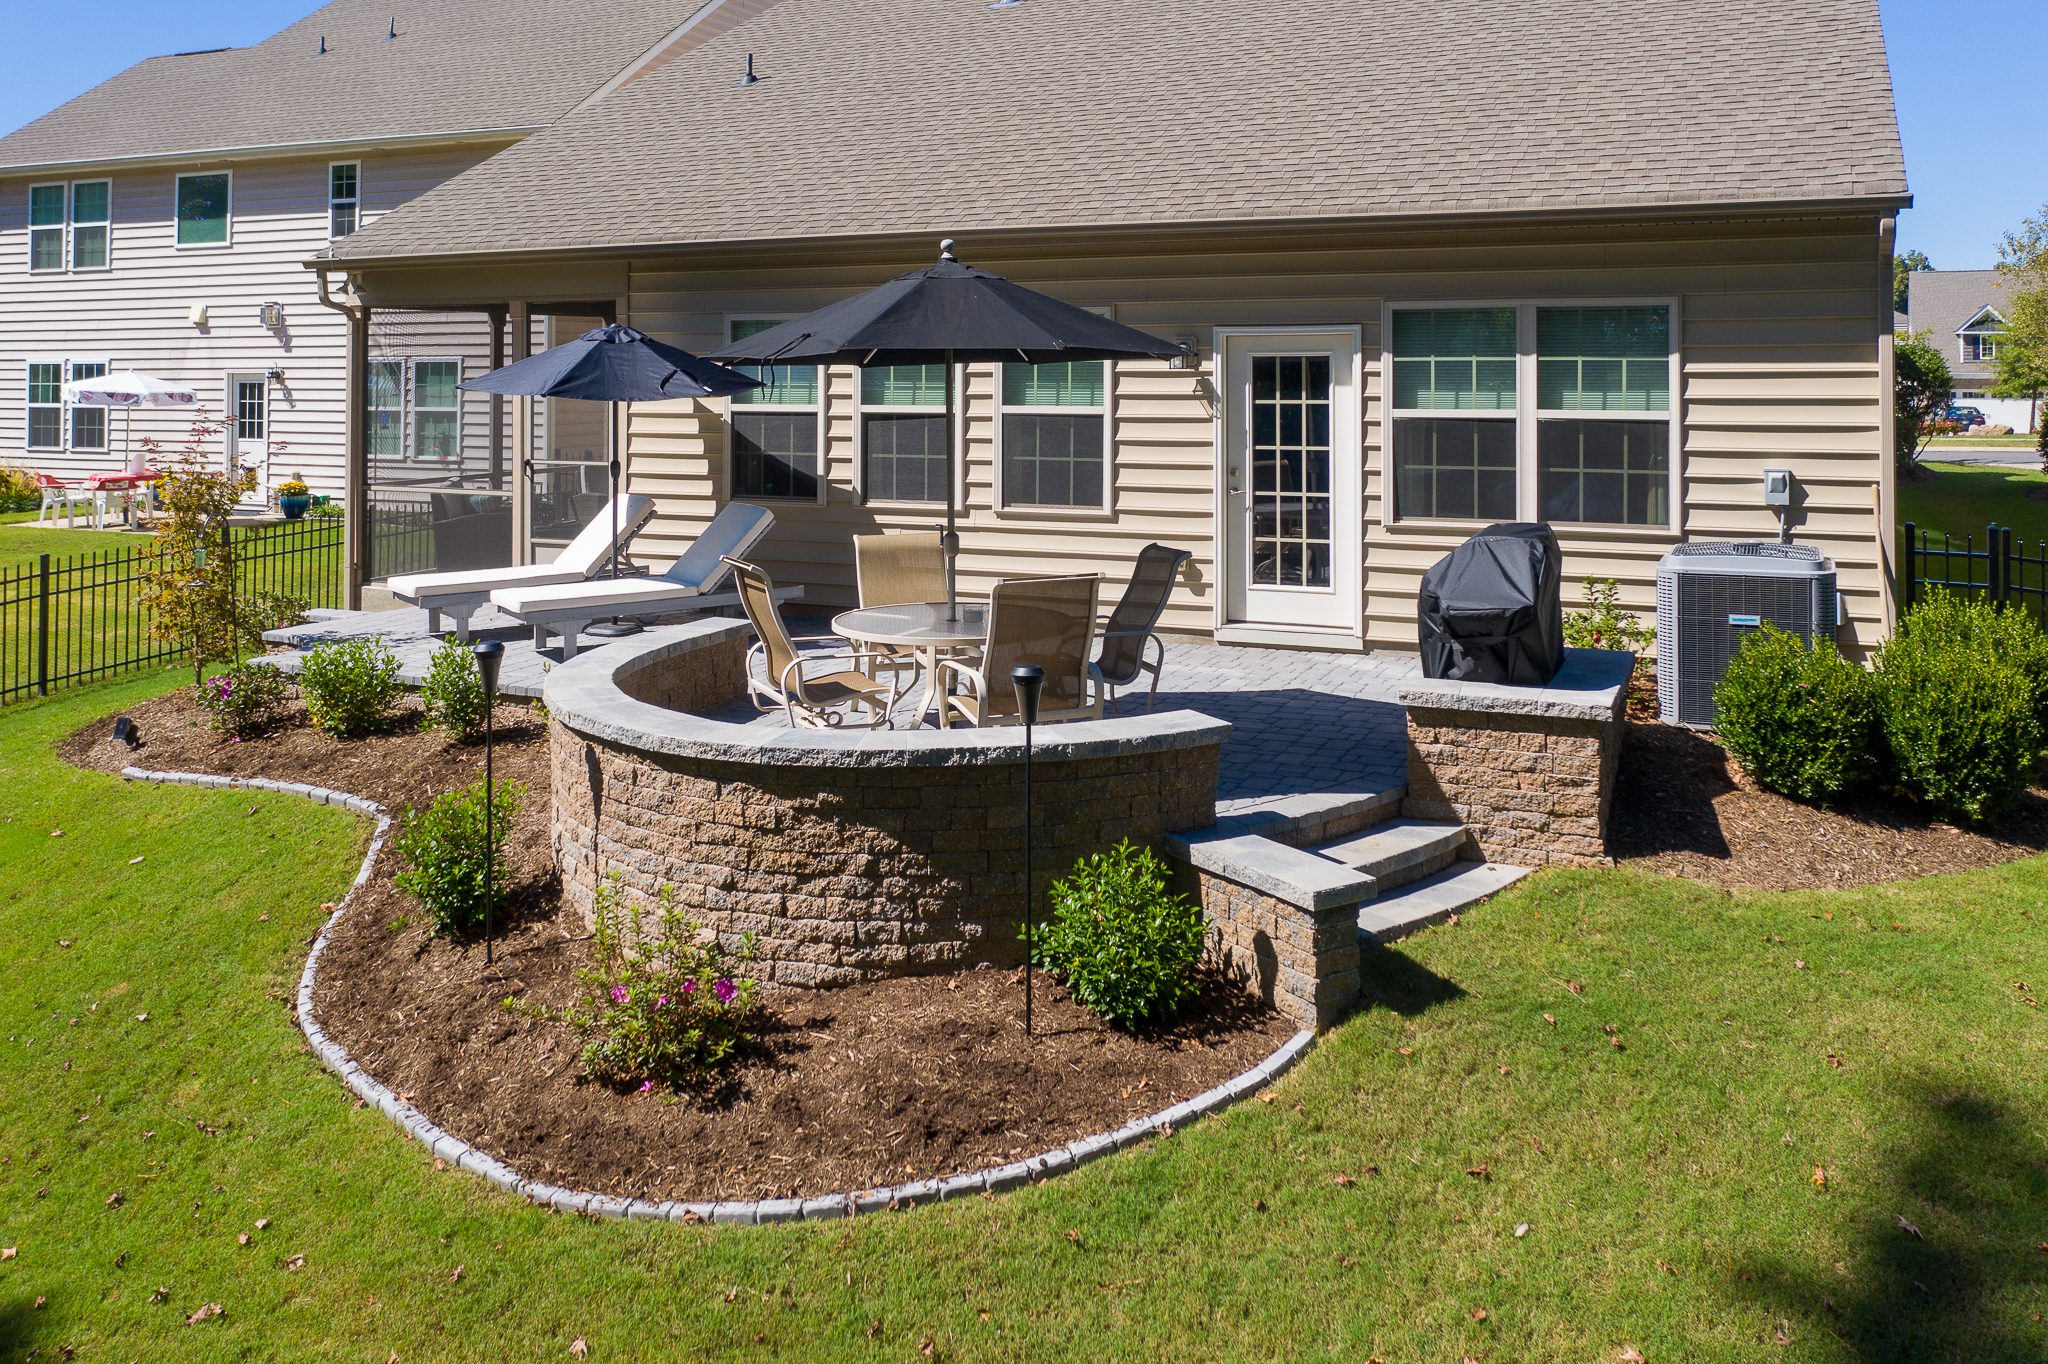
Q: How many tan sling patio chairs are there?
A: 4